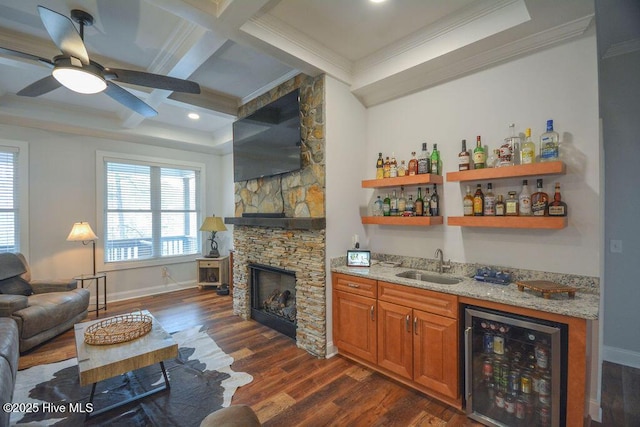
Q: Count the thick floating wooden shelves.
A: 4